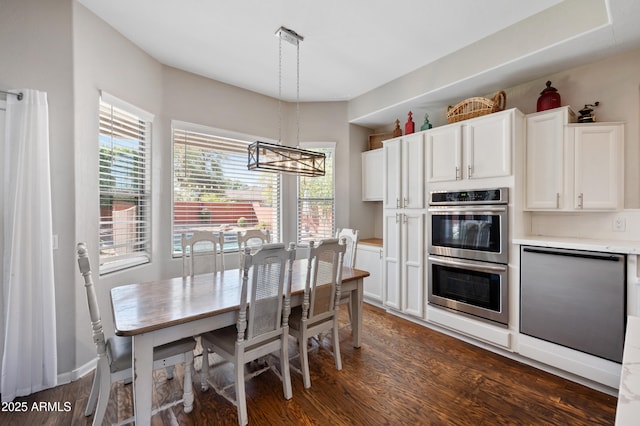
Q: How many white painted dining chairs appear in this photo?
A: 6